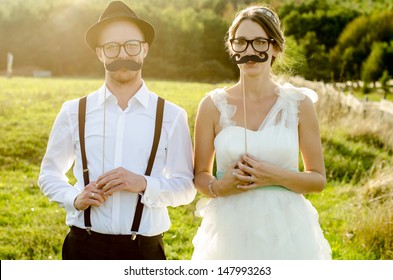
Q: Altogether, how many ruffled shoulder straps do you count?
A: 2